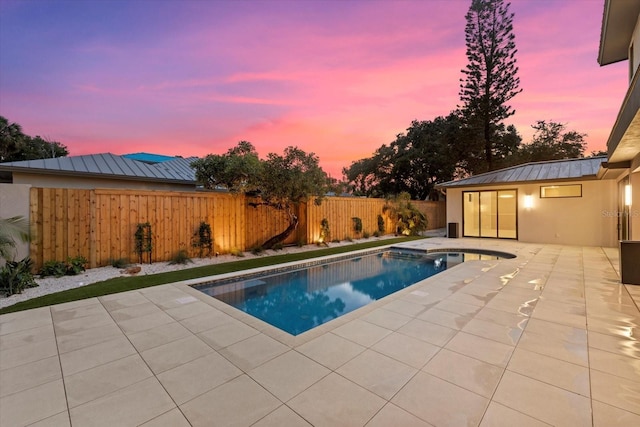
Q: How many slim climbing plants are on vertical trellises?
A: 5